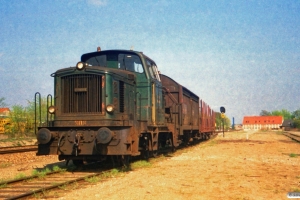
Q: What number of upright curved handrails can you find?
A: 2